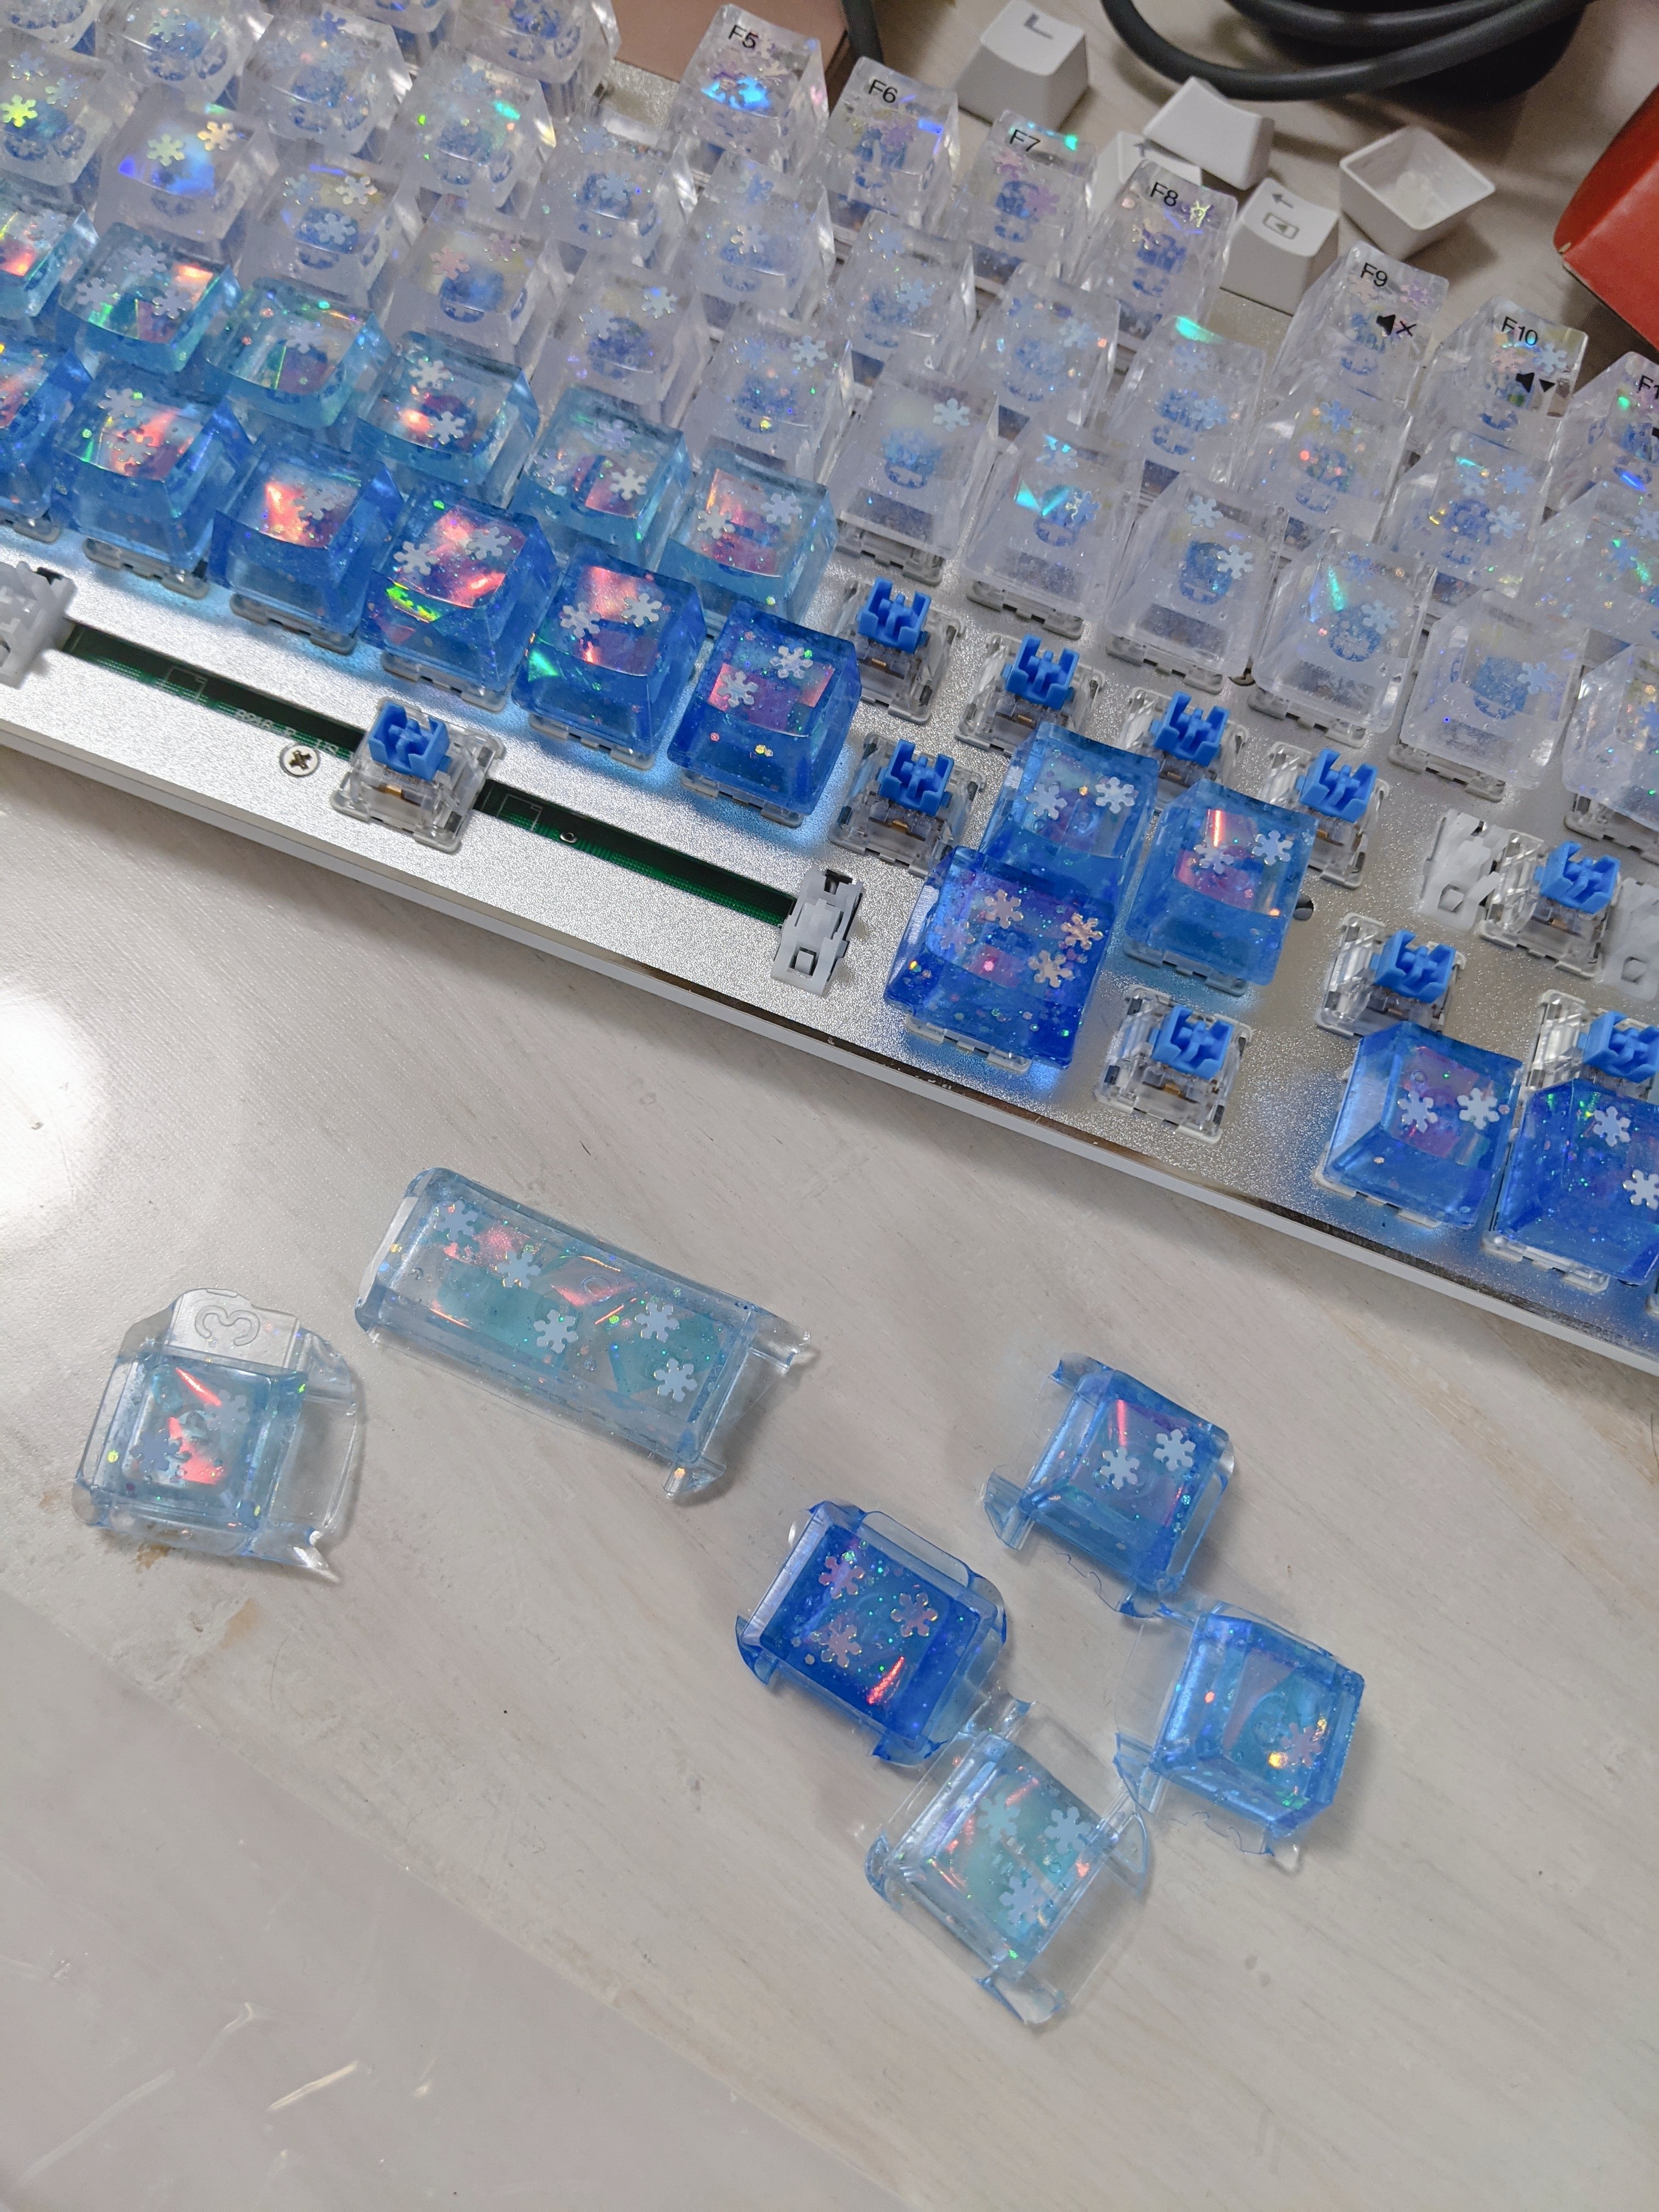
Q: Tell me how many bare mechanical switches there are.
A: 10